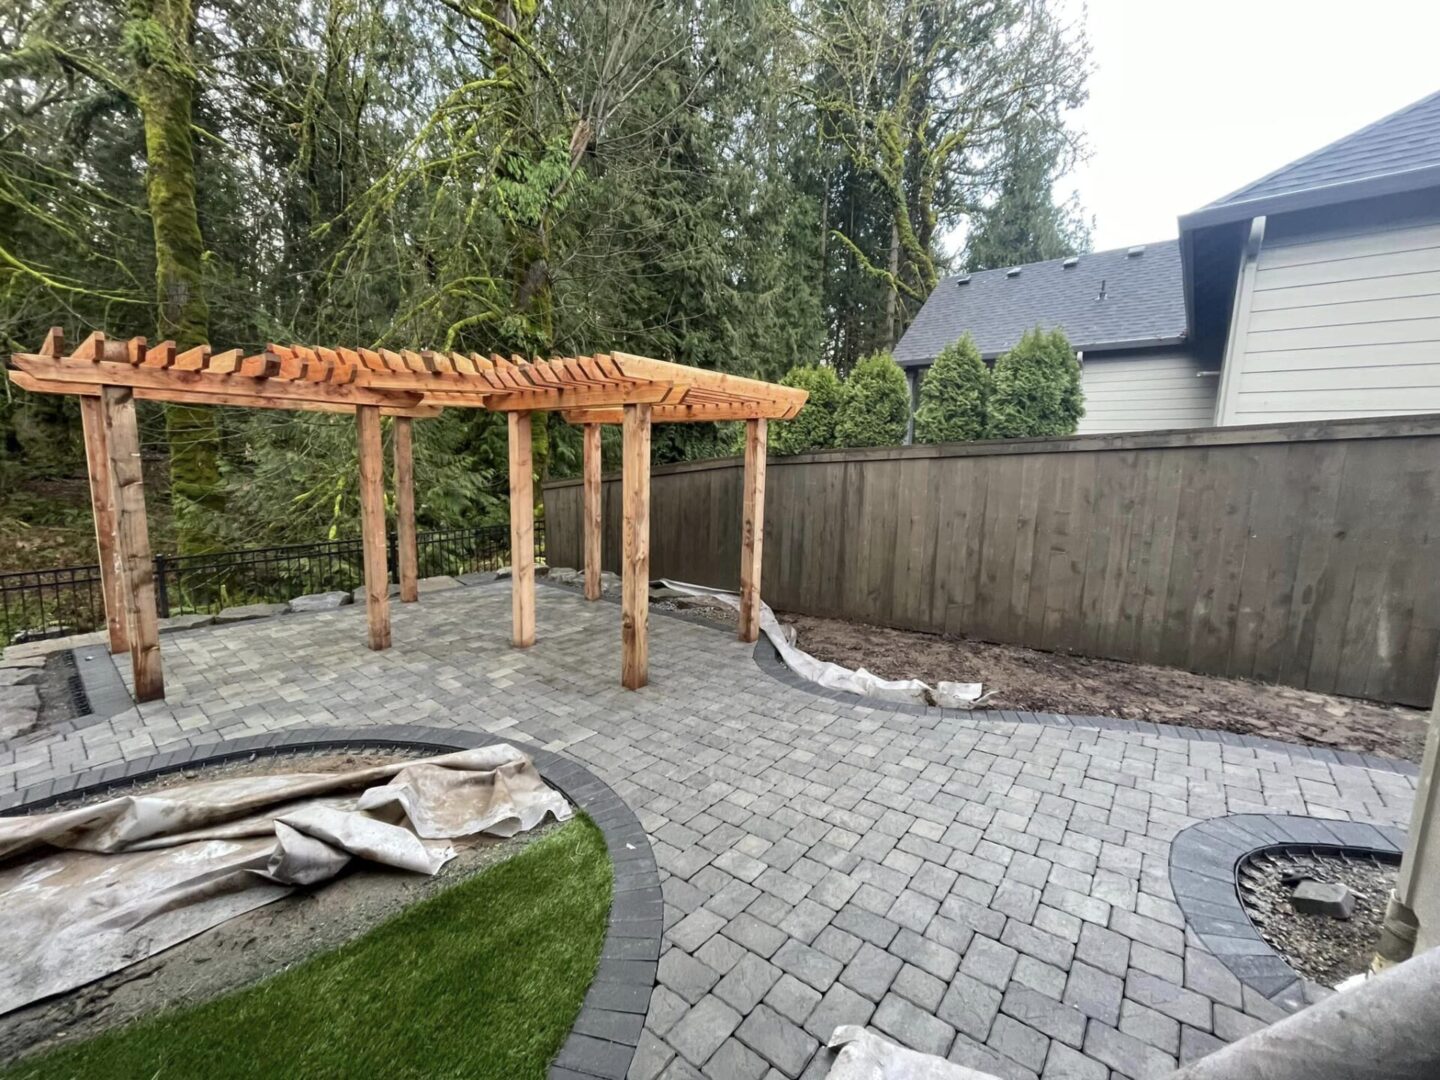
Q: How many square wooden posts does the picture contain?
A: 8